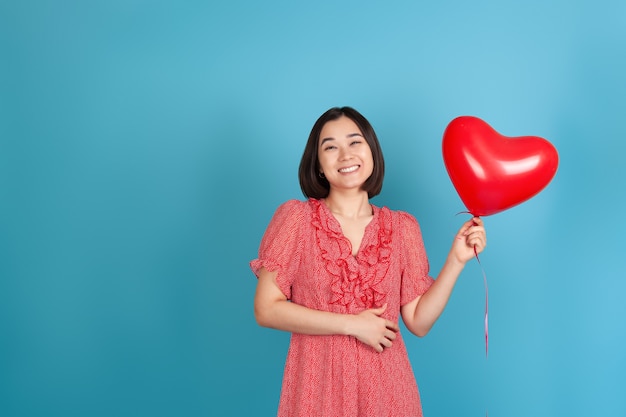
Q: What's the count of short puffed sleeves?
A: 2